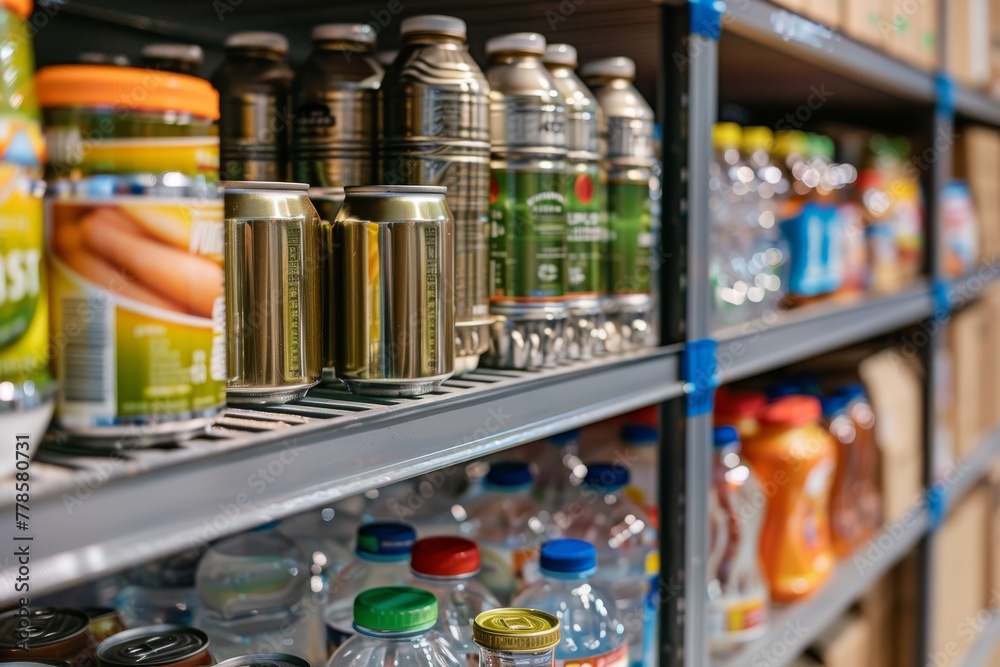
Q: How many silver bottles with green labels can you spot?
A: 3